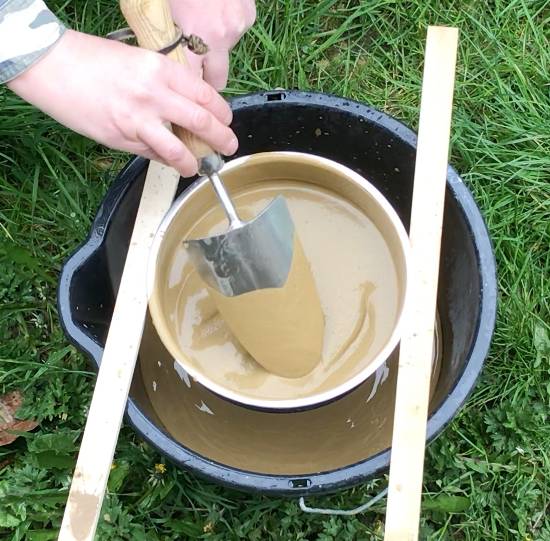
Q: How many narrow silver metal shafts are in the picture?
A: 1